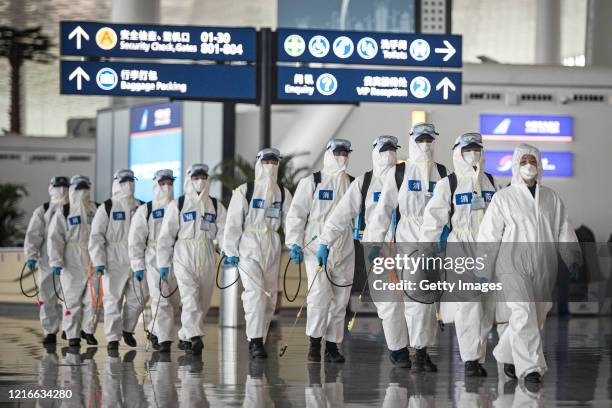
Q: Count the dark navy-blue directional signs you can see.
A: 4